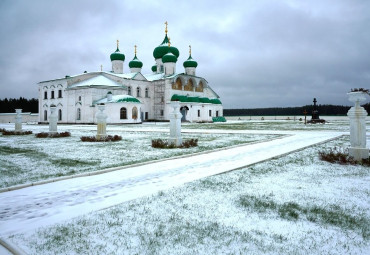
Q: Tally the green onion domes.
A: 6